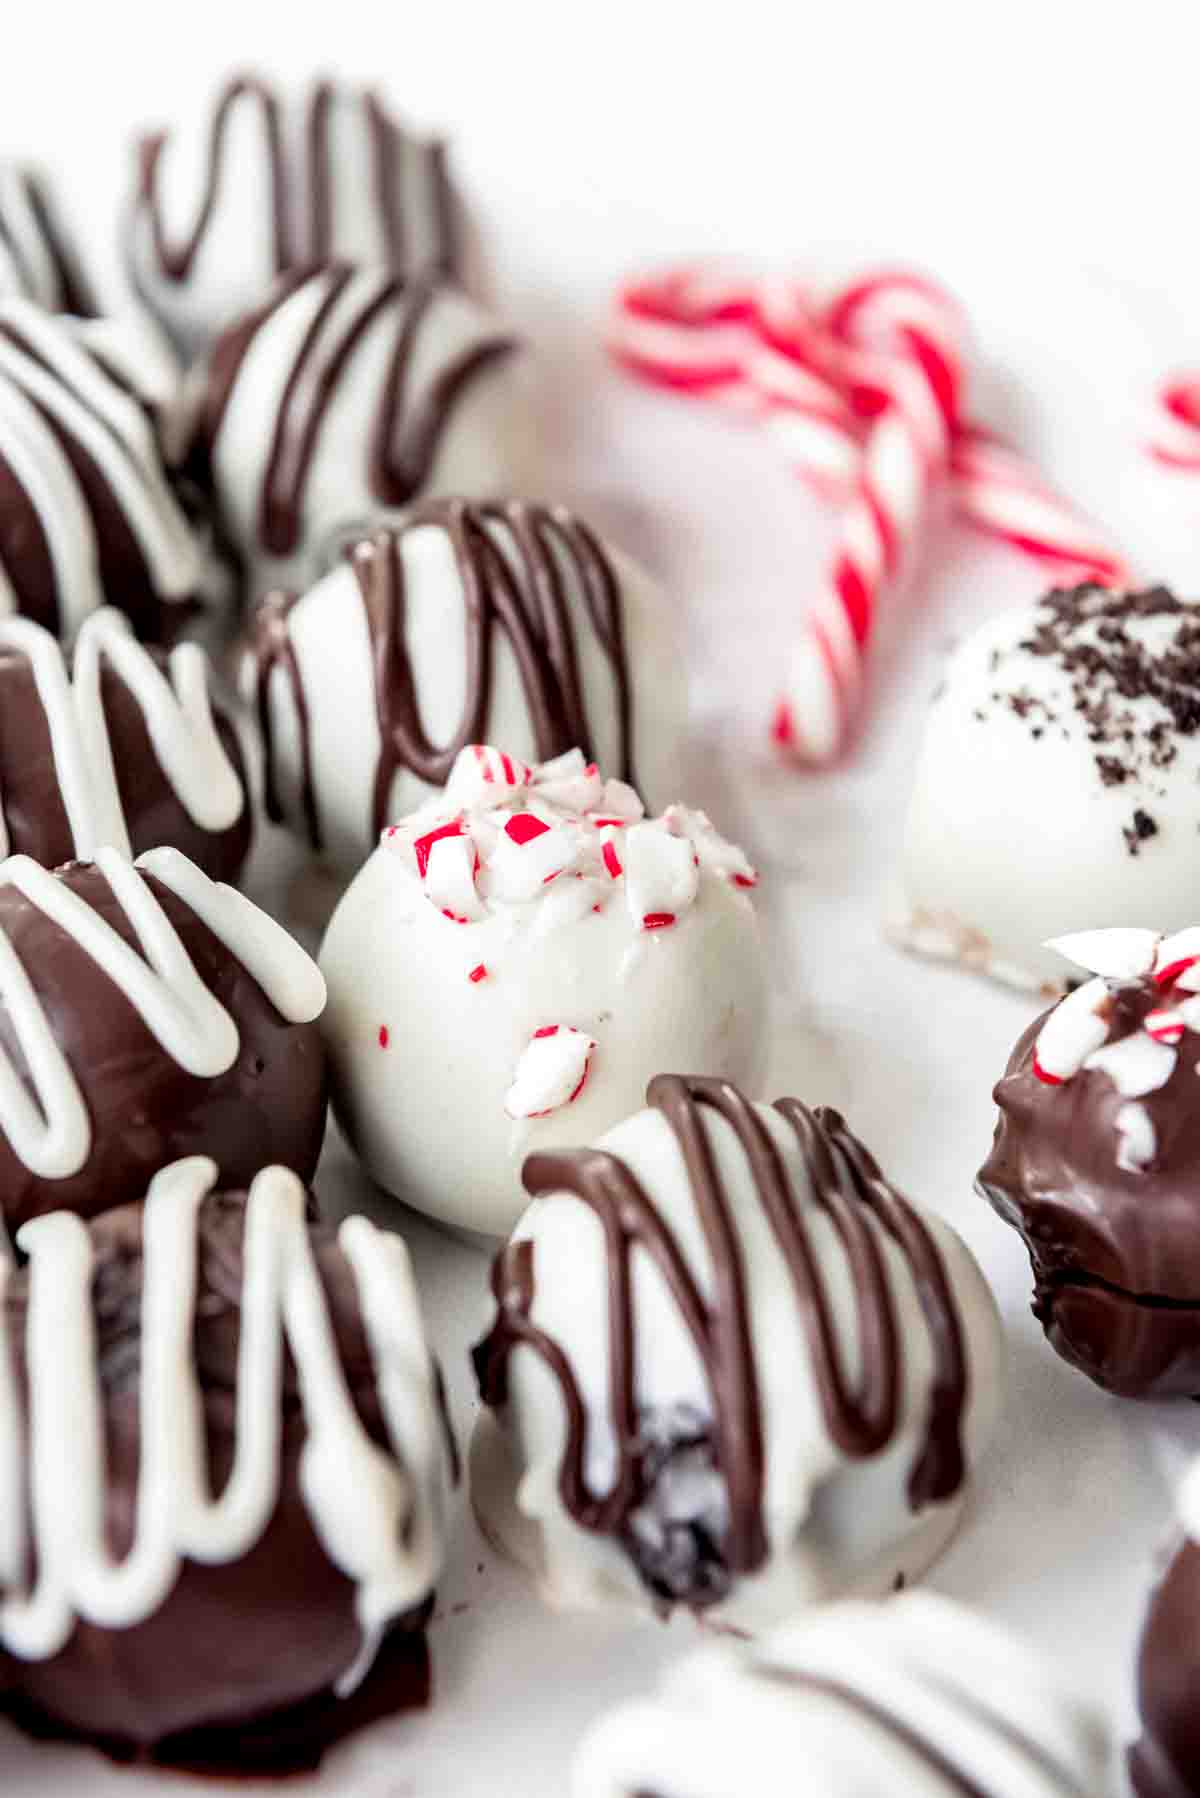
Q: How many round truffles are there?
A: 14